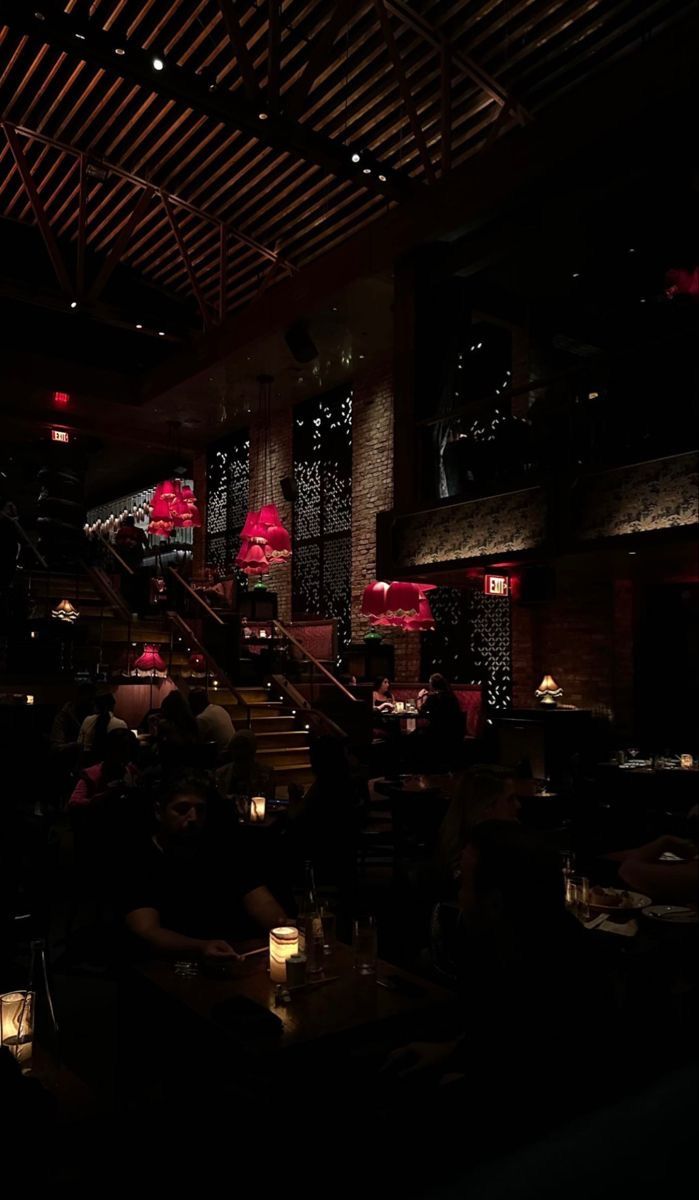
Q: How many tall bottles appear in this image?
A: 2